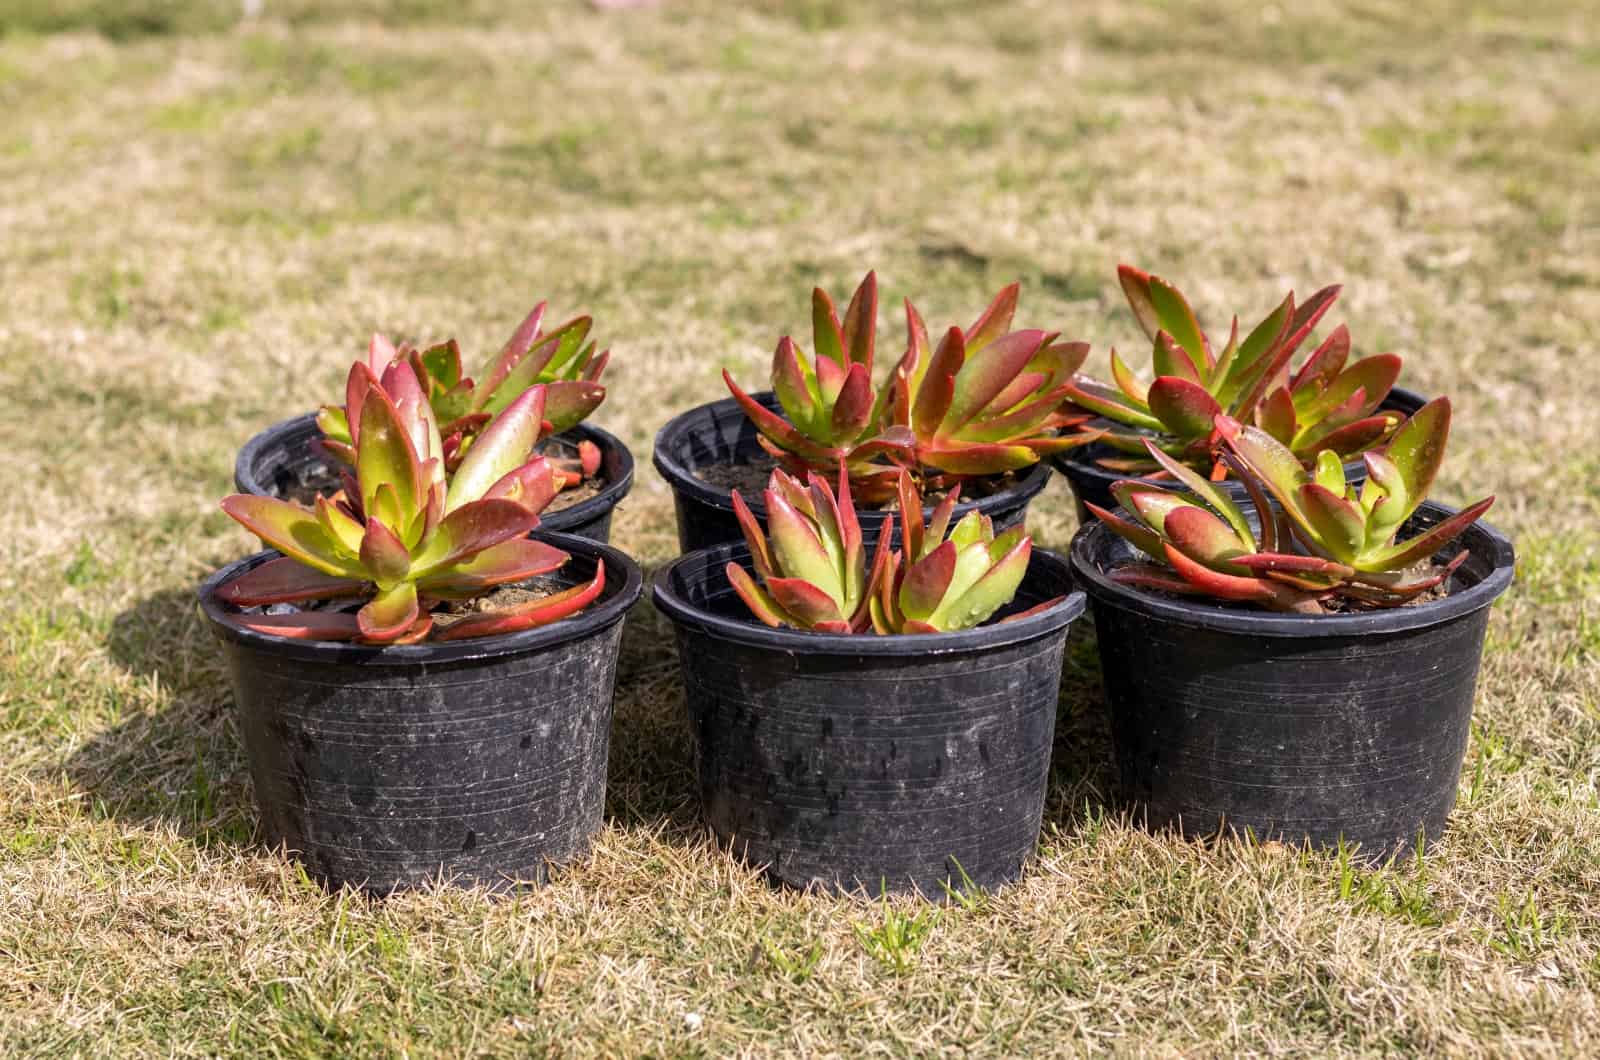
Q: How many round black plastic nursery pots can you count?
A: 6